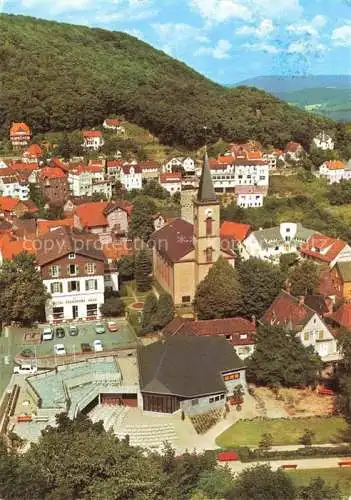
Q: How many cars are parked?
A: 10